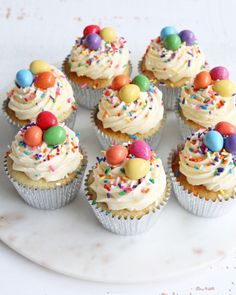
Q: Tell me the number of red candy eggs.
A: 2